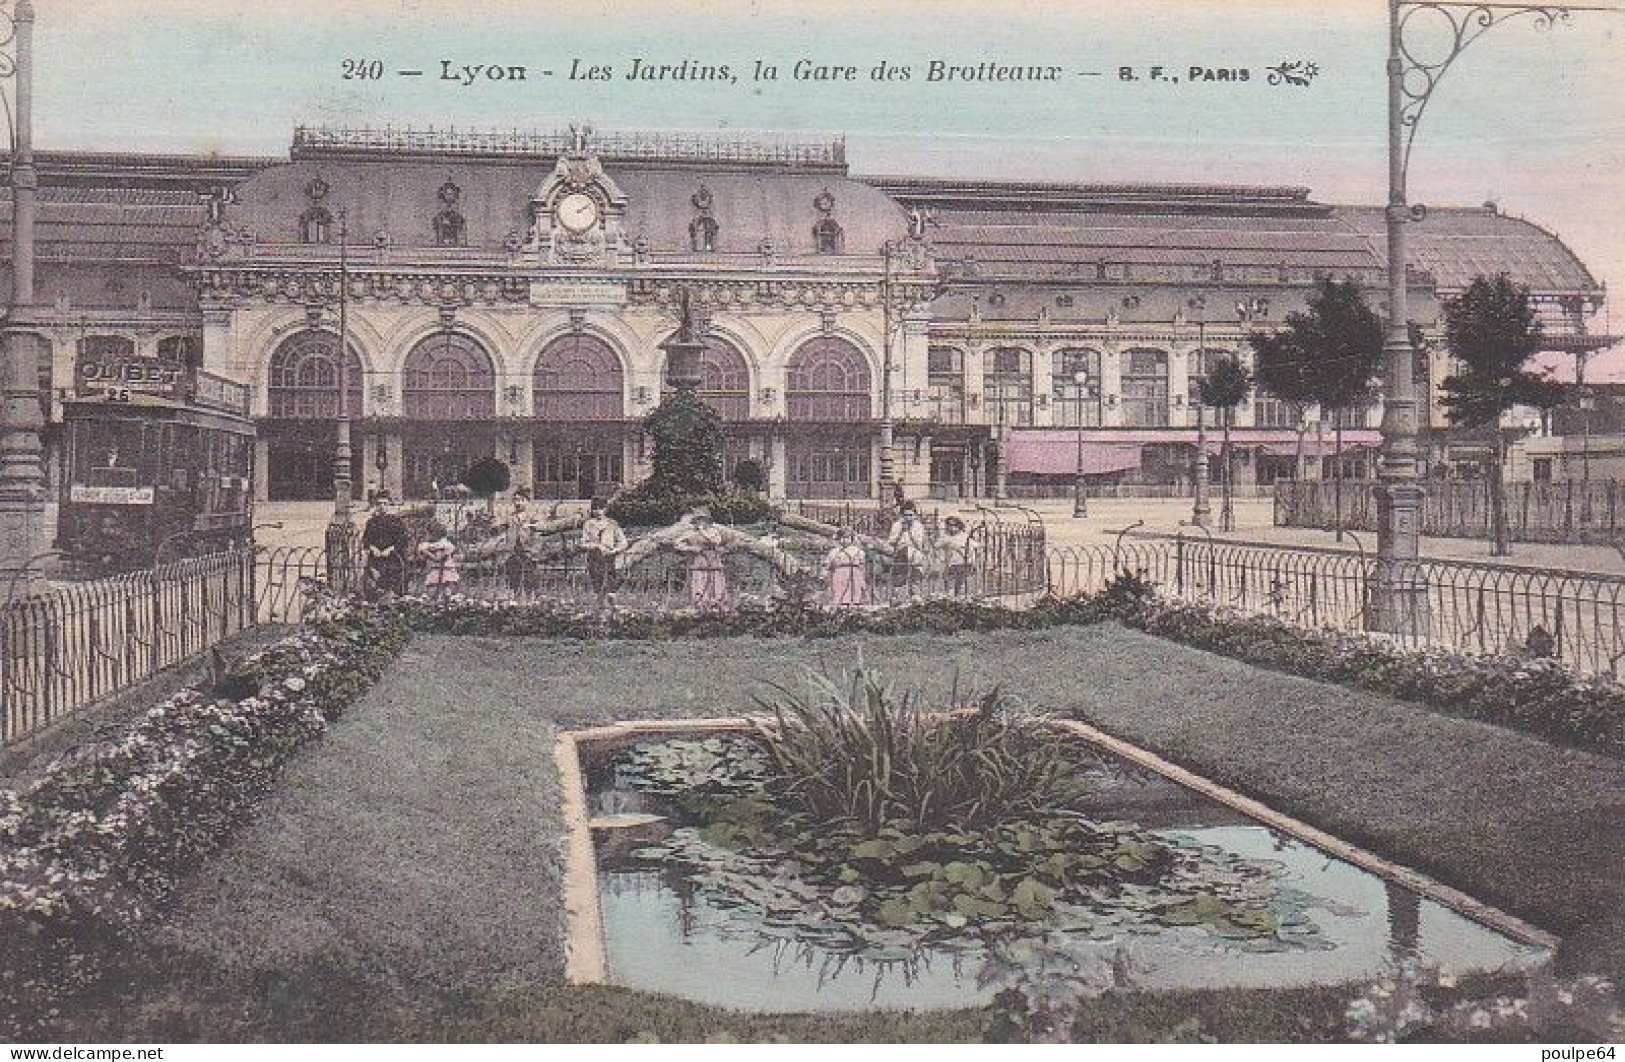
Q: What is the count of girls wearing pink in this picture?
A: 3